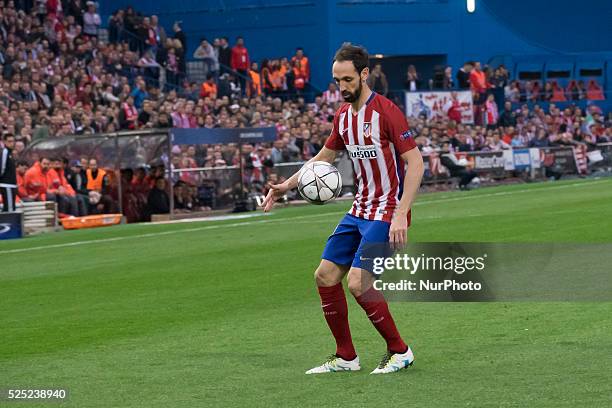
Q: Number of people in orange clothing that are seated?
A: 4